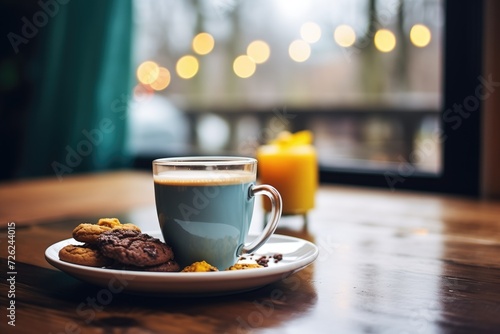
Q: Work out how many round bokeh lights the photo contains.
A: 11